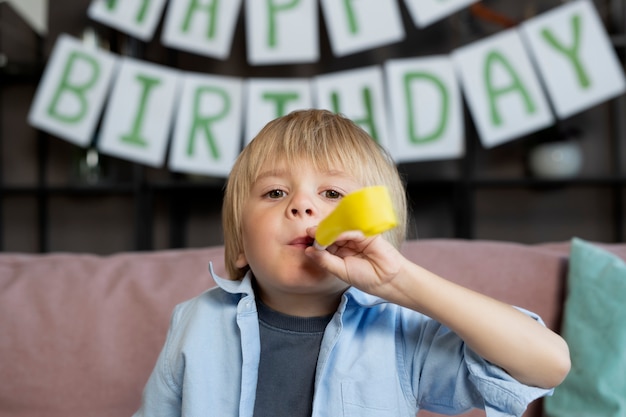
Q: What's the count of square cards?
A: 13